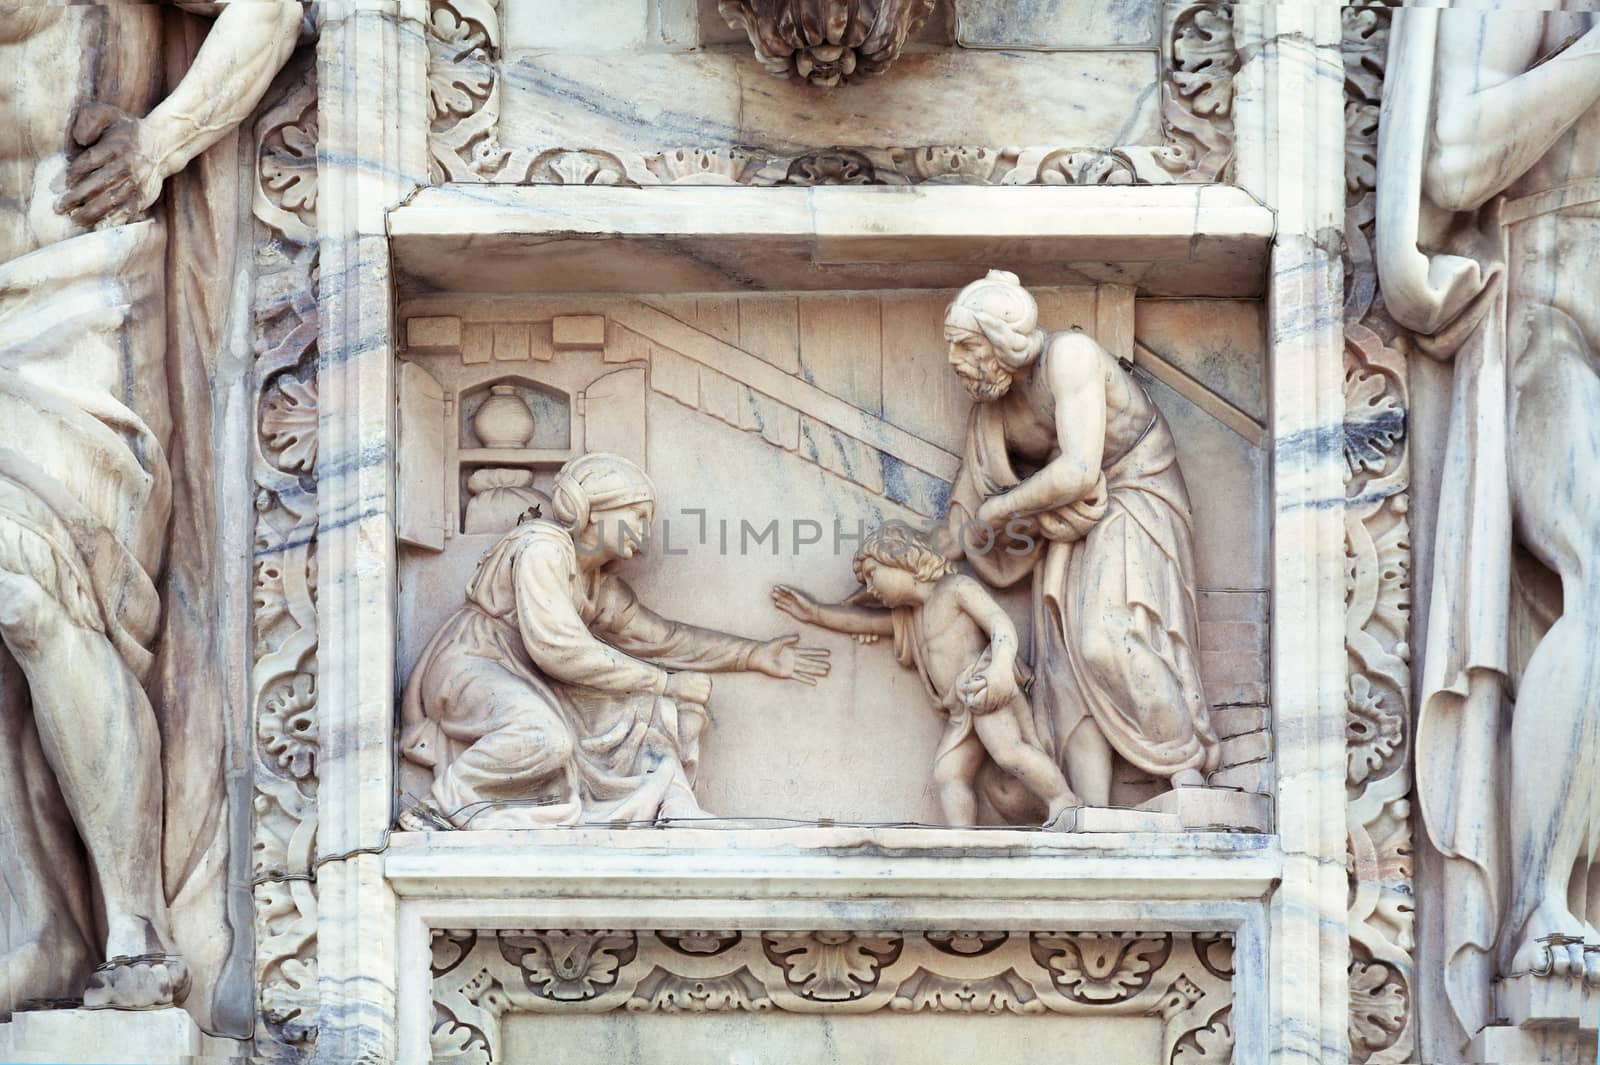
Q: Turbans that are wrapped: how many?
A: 2